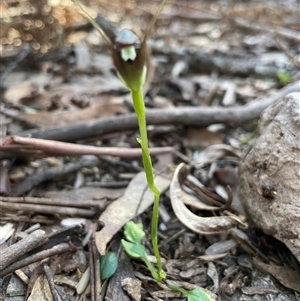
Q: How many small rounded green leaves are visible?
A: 4